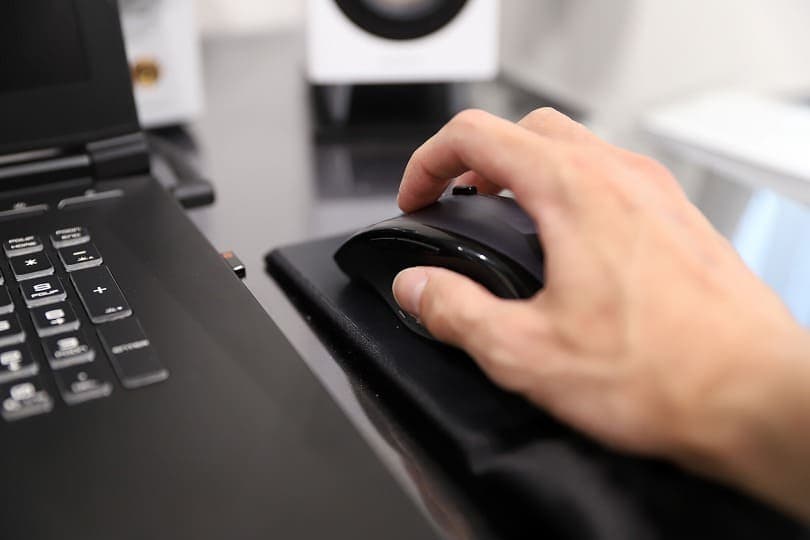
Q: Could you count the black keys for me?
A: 15